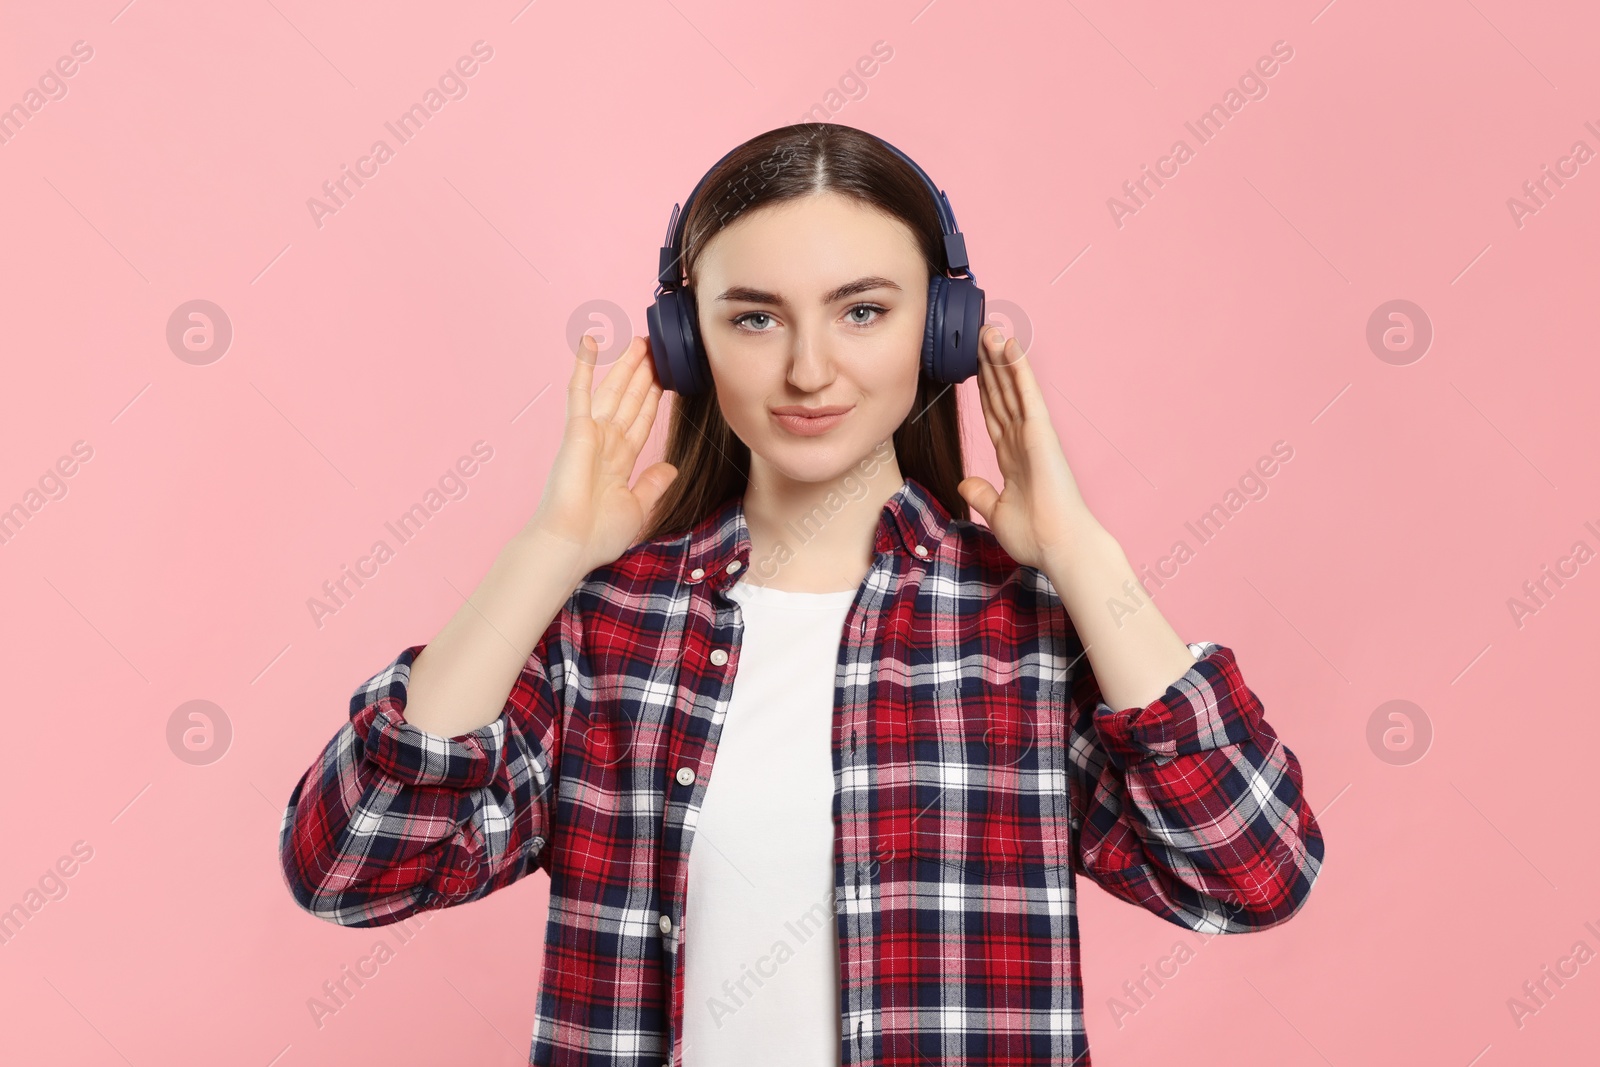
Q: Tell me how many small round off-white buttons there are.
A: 6